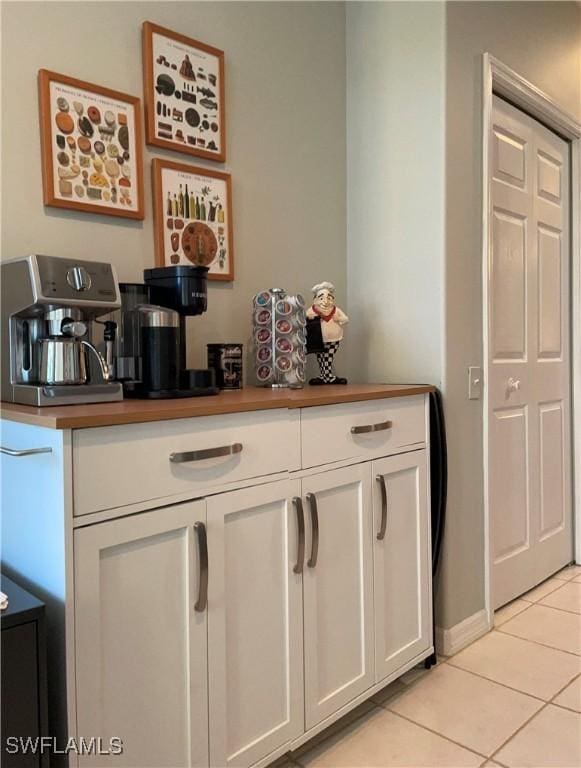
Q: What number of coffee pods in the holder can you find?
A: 14